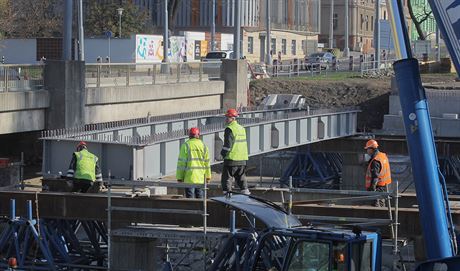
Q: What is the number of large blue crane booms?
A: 1